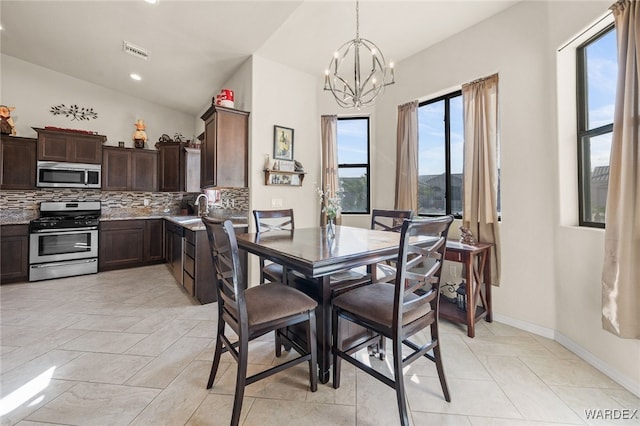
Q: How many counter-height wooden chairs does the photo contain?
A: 4